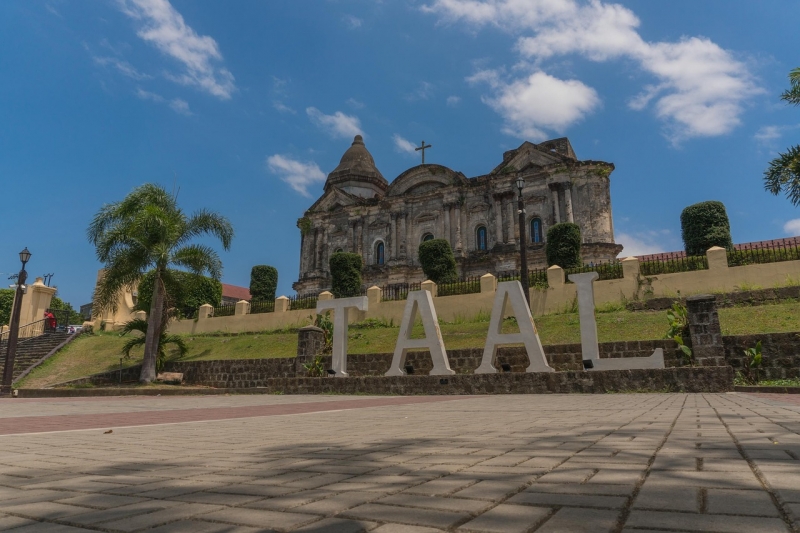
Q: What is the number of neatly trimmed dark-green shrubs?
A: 5